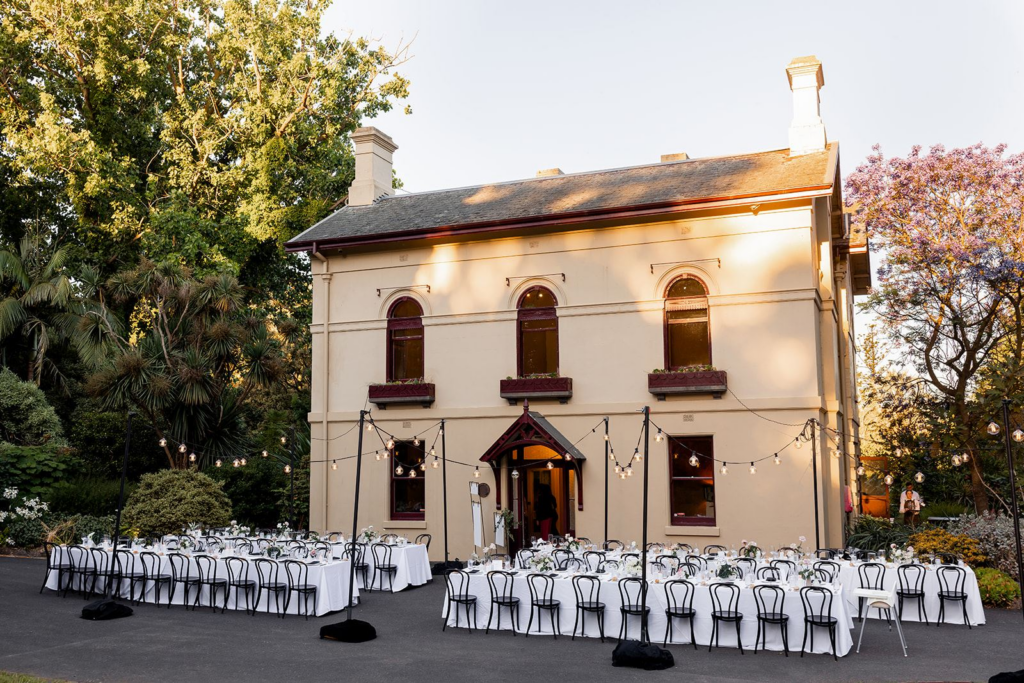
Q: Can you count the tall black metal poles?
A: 8